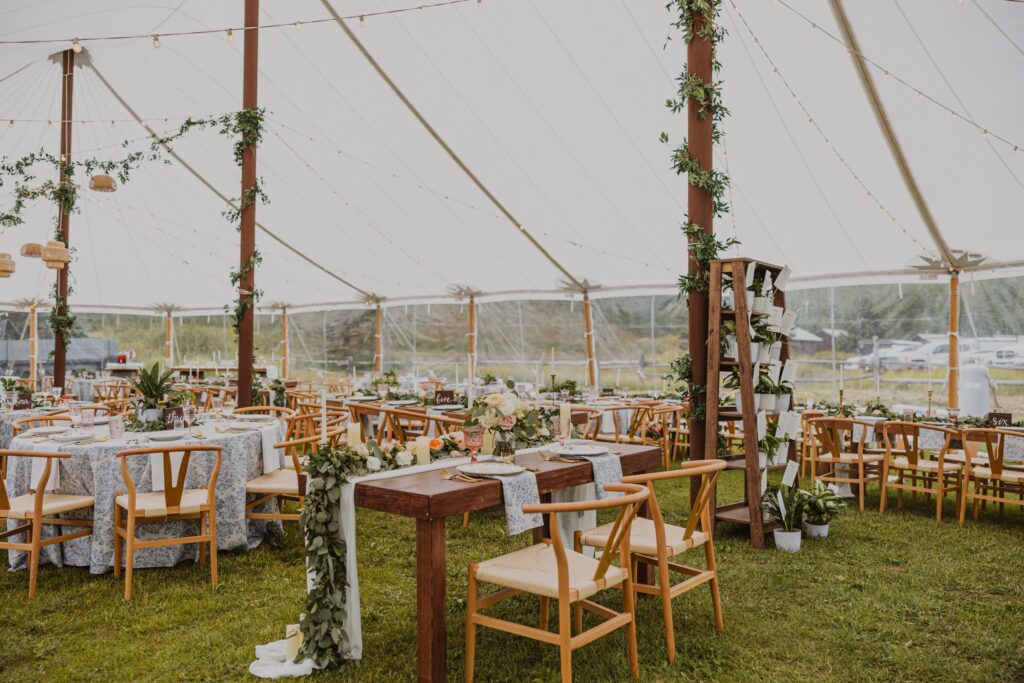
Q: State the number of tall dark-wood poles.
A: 3